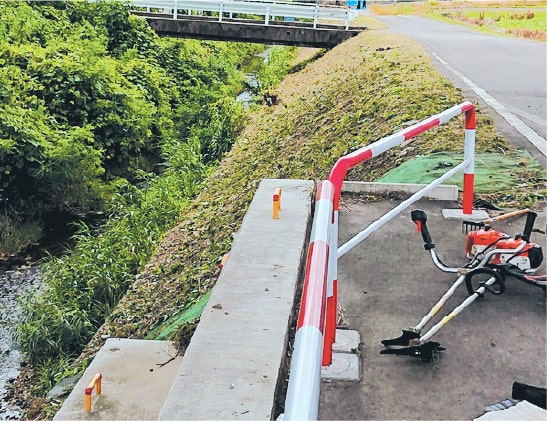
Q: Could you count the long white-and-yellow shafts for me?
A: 2